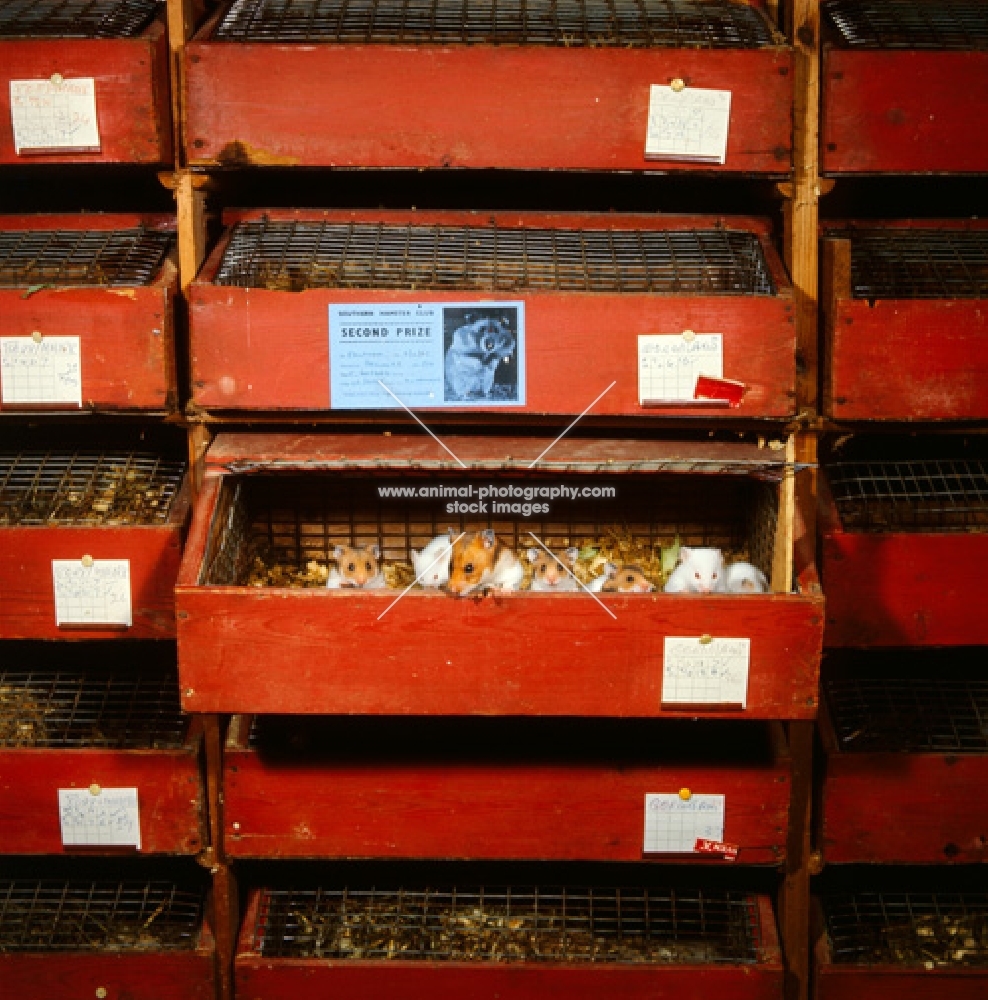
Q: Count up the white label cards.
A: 8